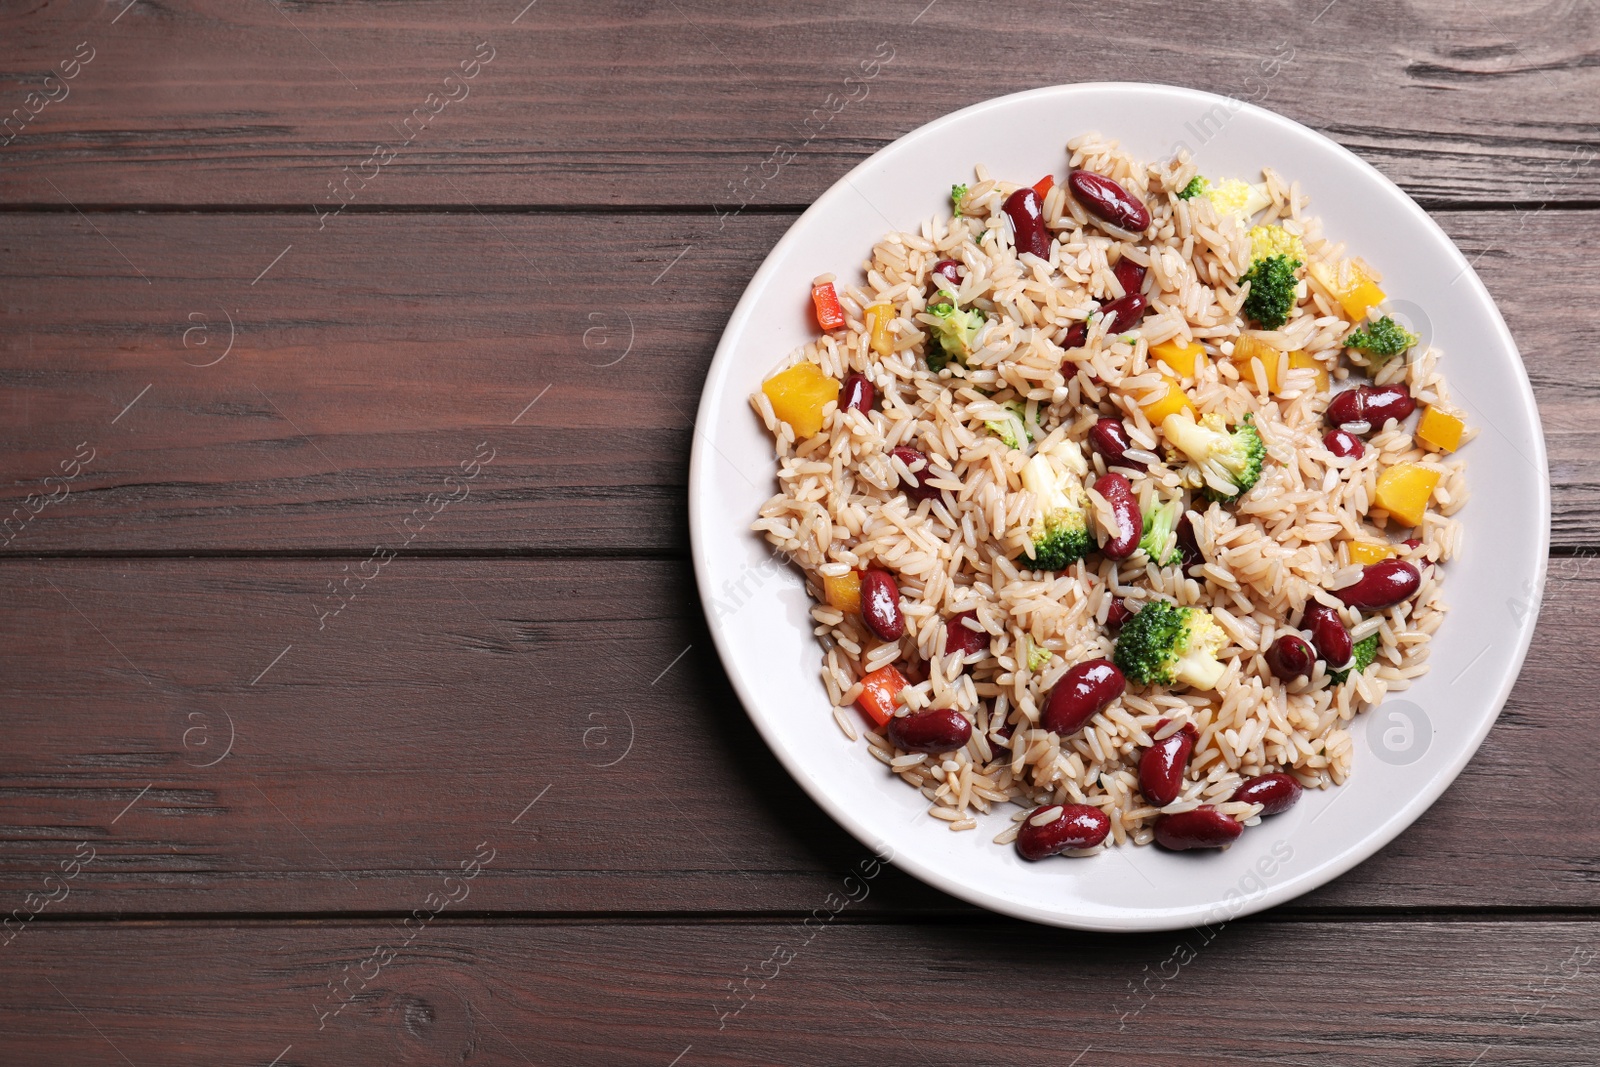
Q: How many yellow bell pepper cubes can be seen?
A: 11